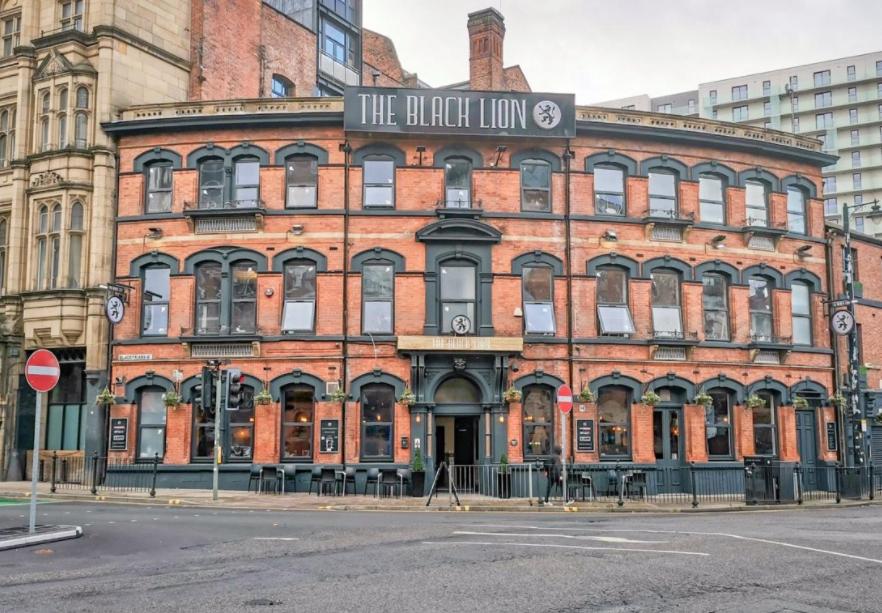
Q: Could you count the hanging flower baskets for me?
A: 12